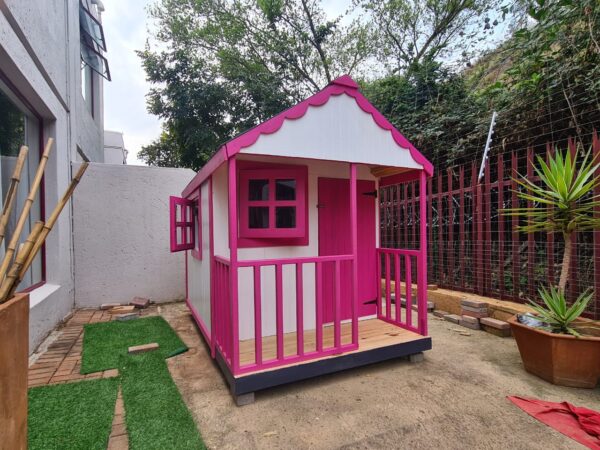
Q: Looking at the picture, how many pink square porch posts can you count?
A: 3